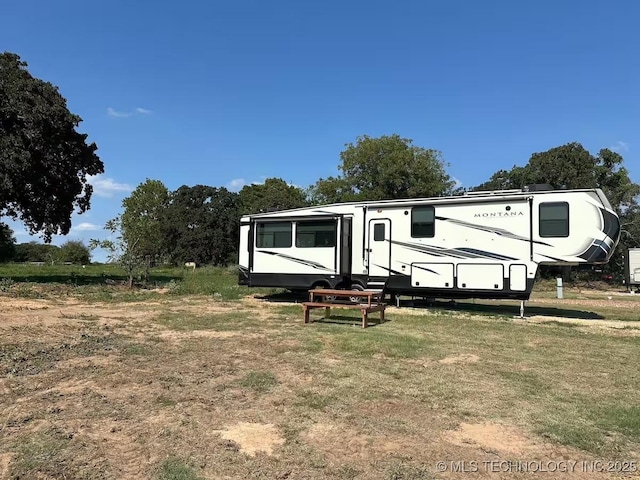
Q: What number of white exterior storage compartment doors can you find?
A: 3